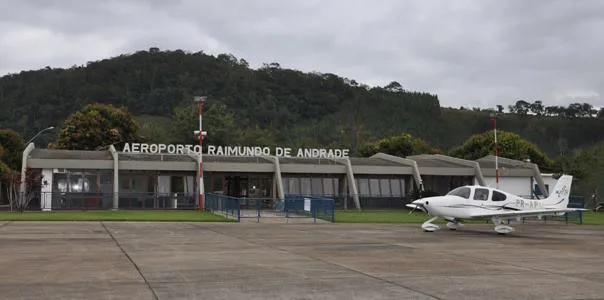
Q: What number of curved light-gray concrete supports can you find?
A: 8